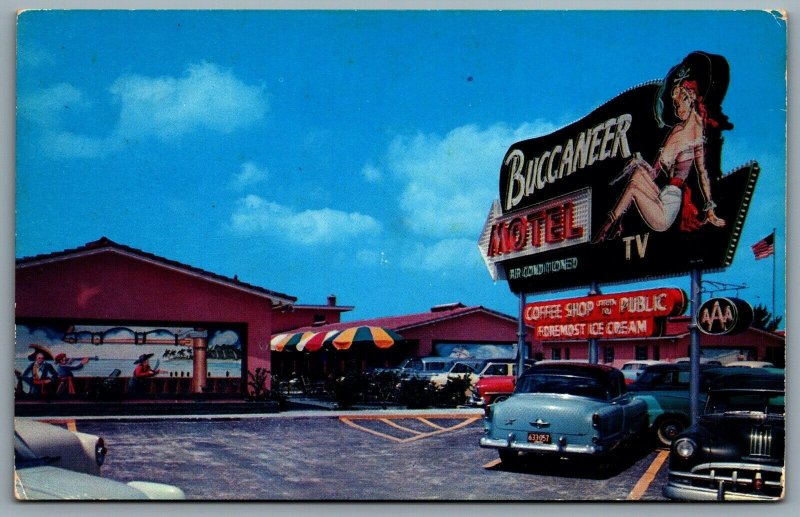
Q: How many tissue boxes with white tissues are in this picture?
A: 0